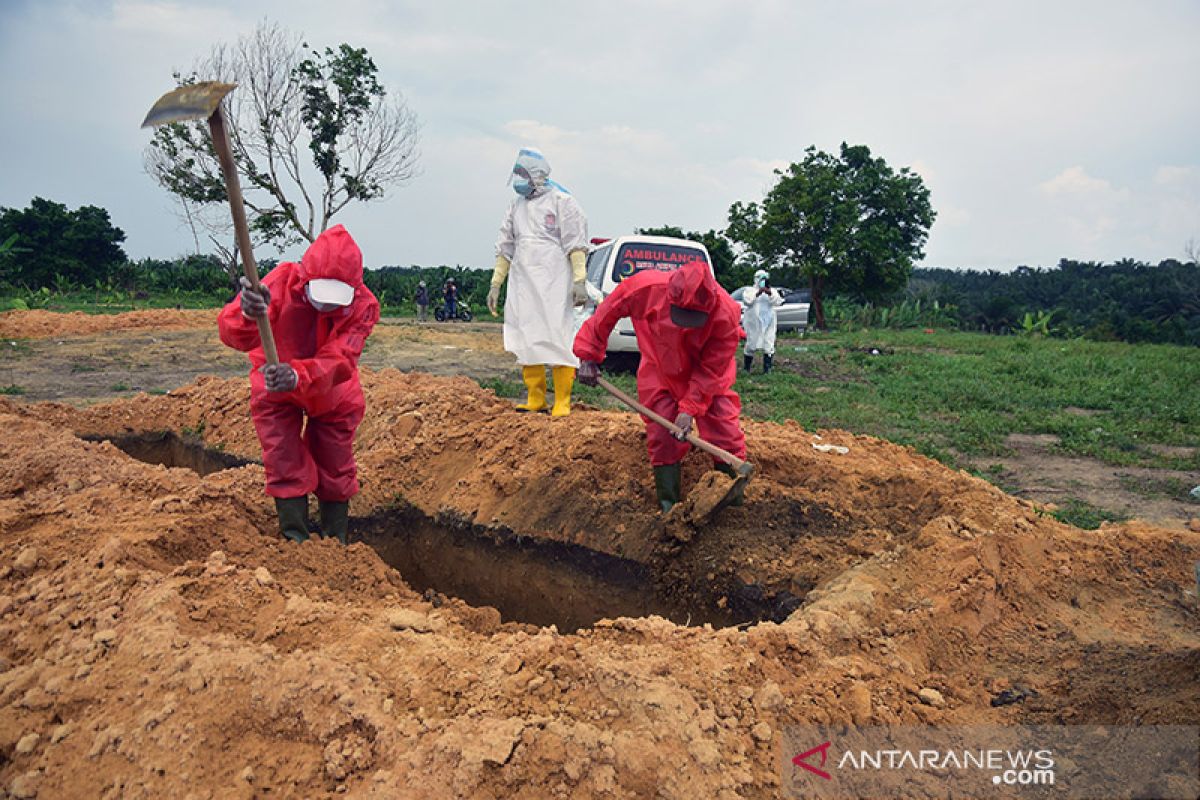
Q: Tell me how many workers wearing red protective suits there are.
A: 2